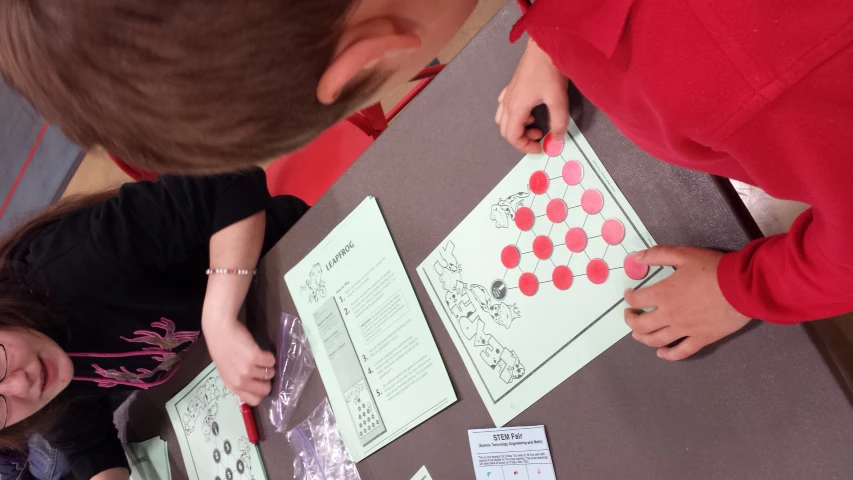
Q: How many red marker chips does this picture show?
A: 14